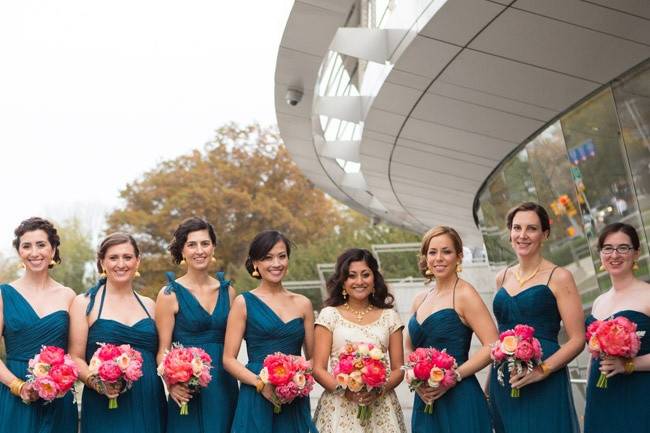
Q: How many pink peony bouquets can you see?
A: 8